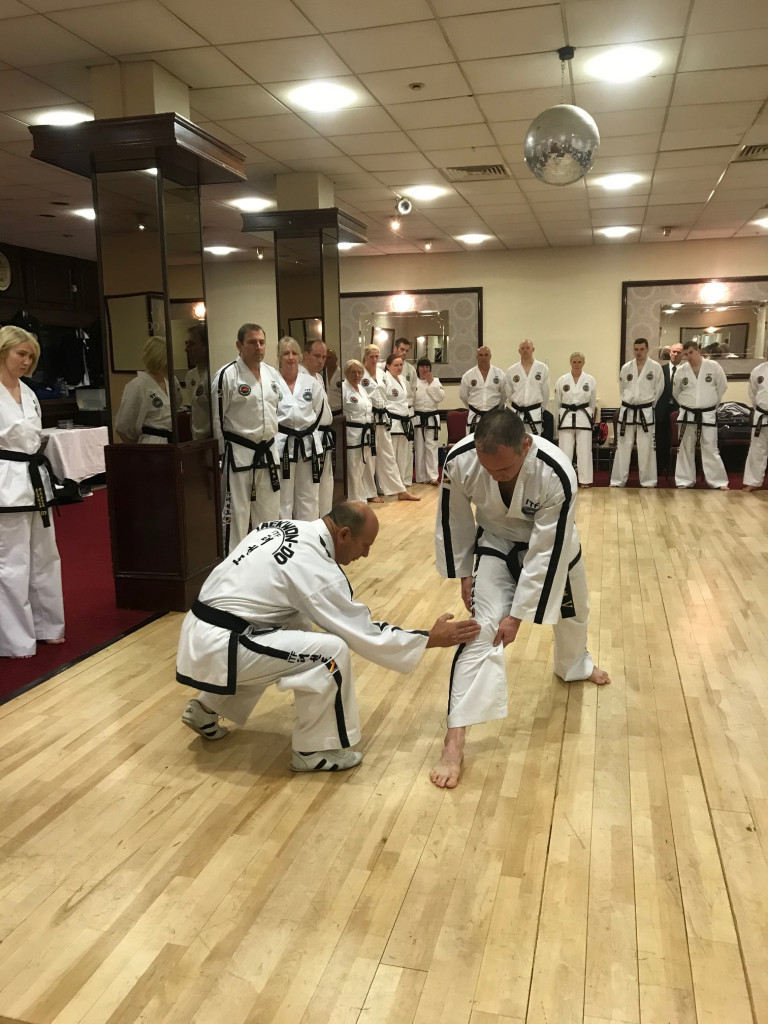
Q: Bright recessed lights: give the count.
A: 12